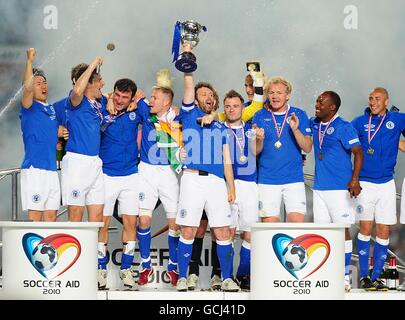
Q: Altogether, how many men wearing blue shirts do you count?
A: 9